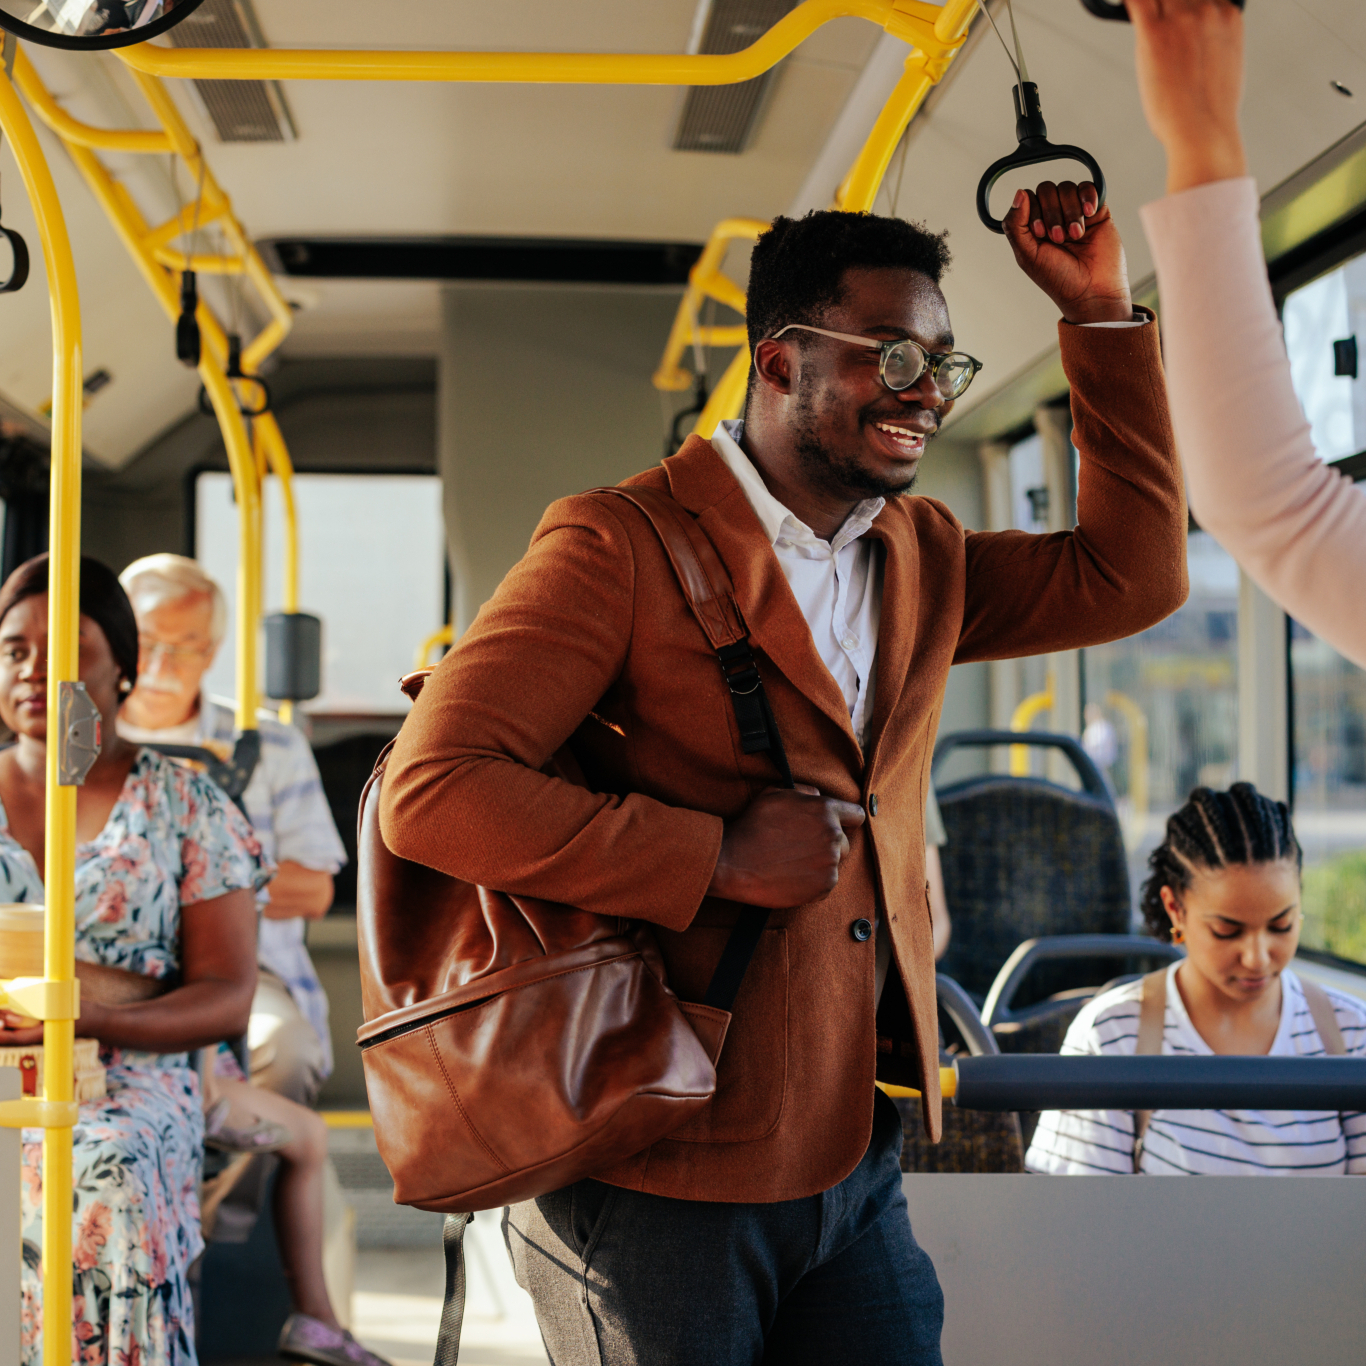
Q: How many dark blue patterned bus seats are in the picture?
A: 3